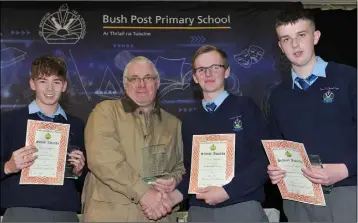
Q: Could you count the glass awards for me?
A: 3